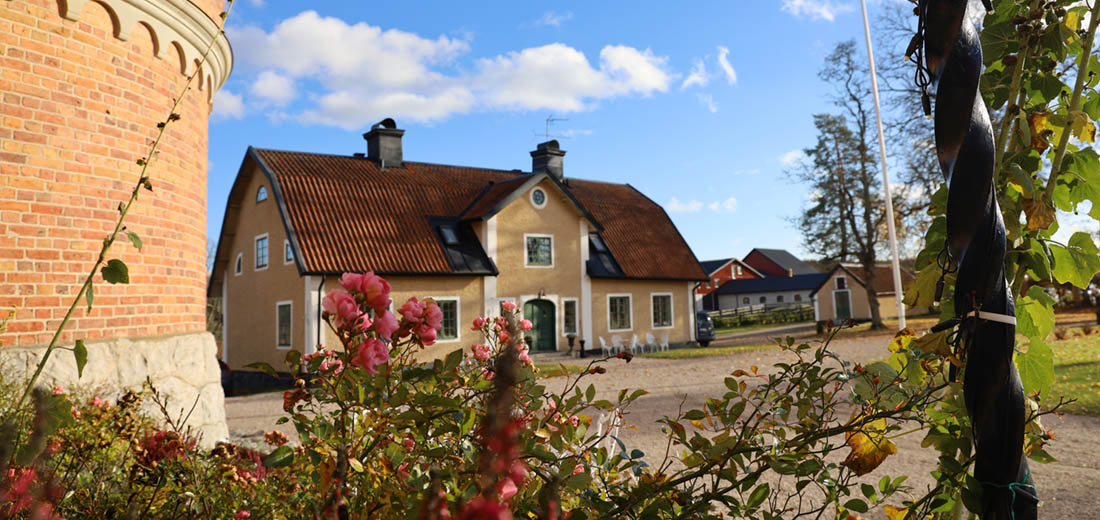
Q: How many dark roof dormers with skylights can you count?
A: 2